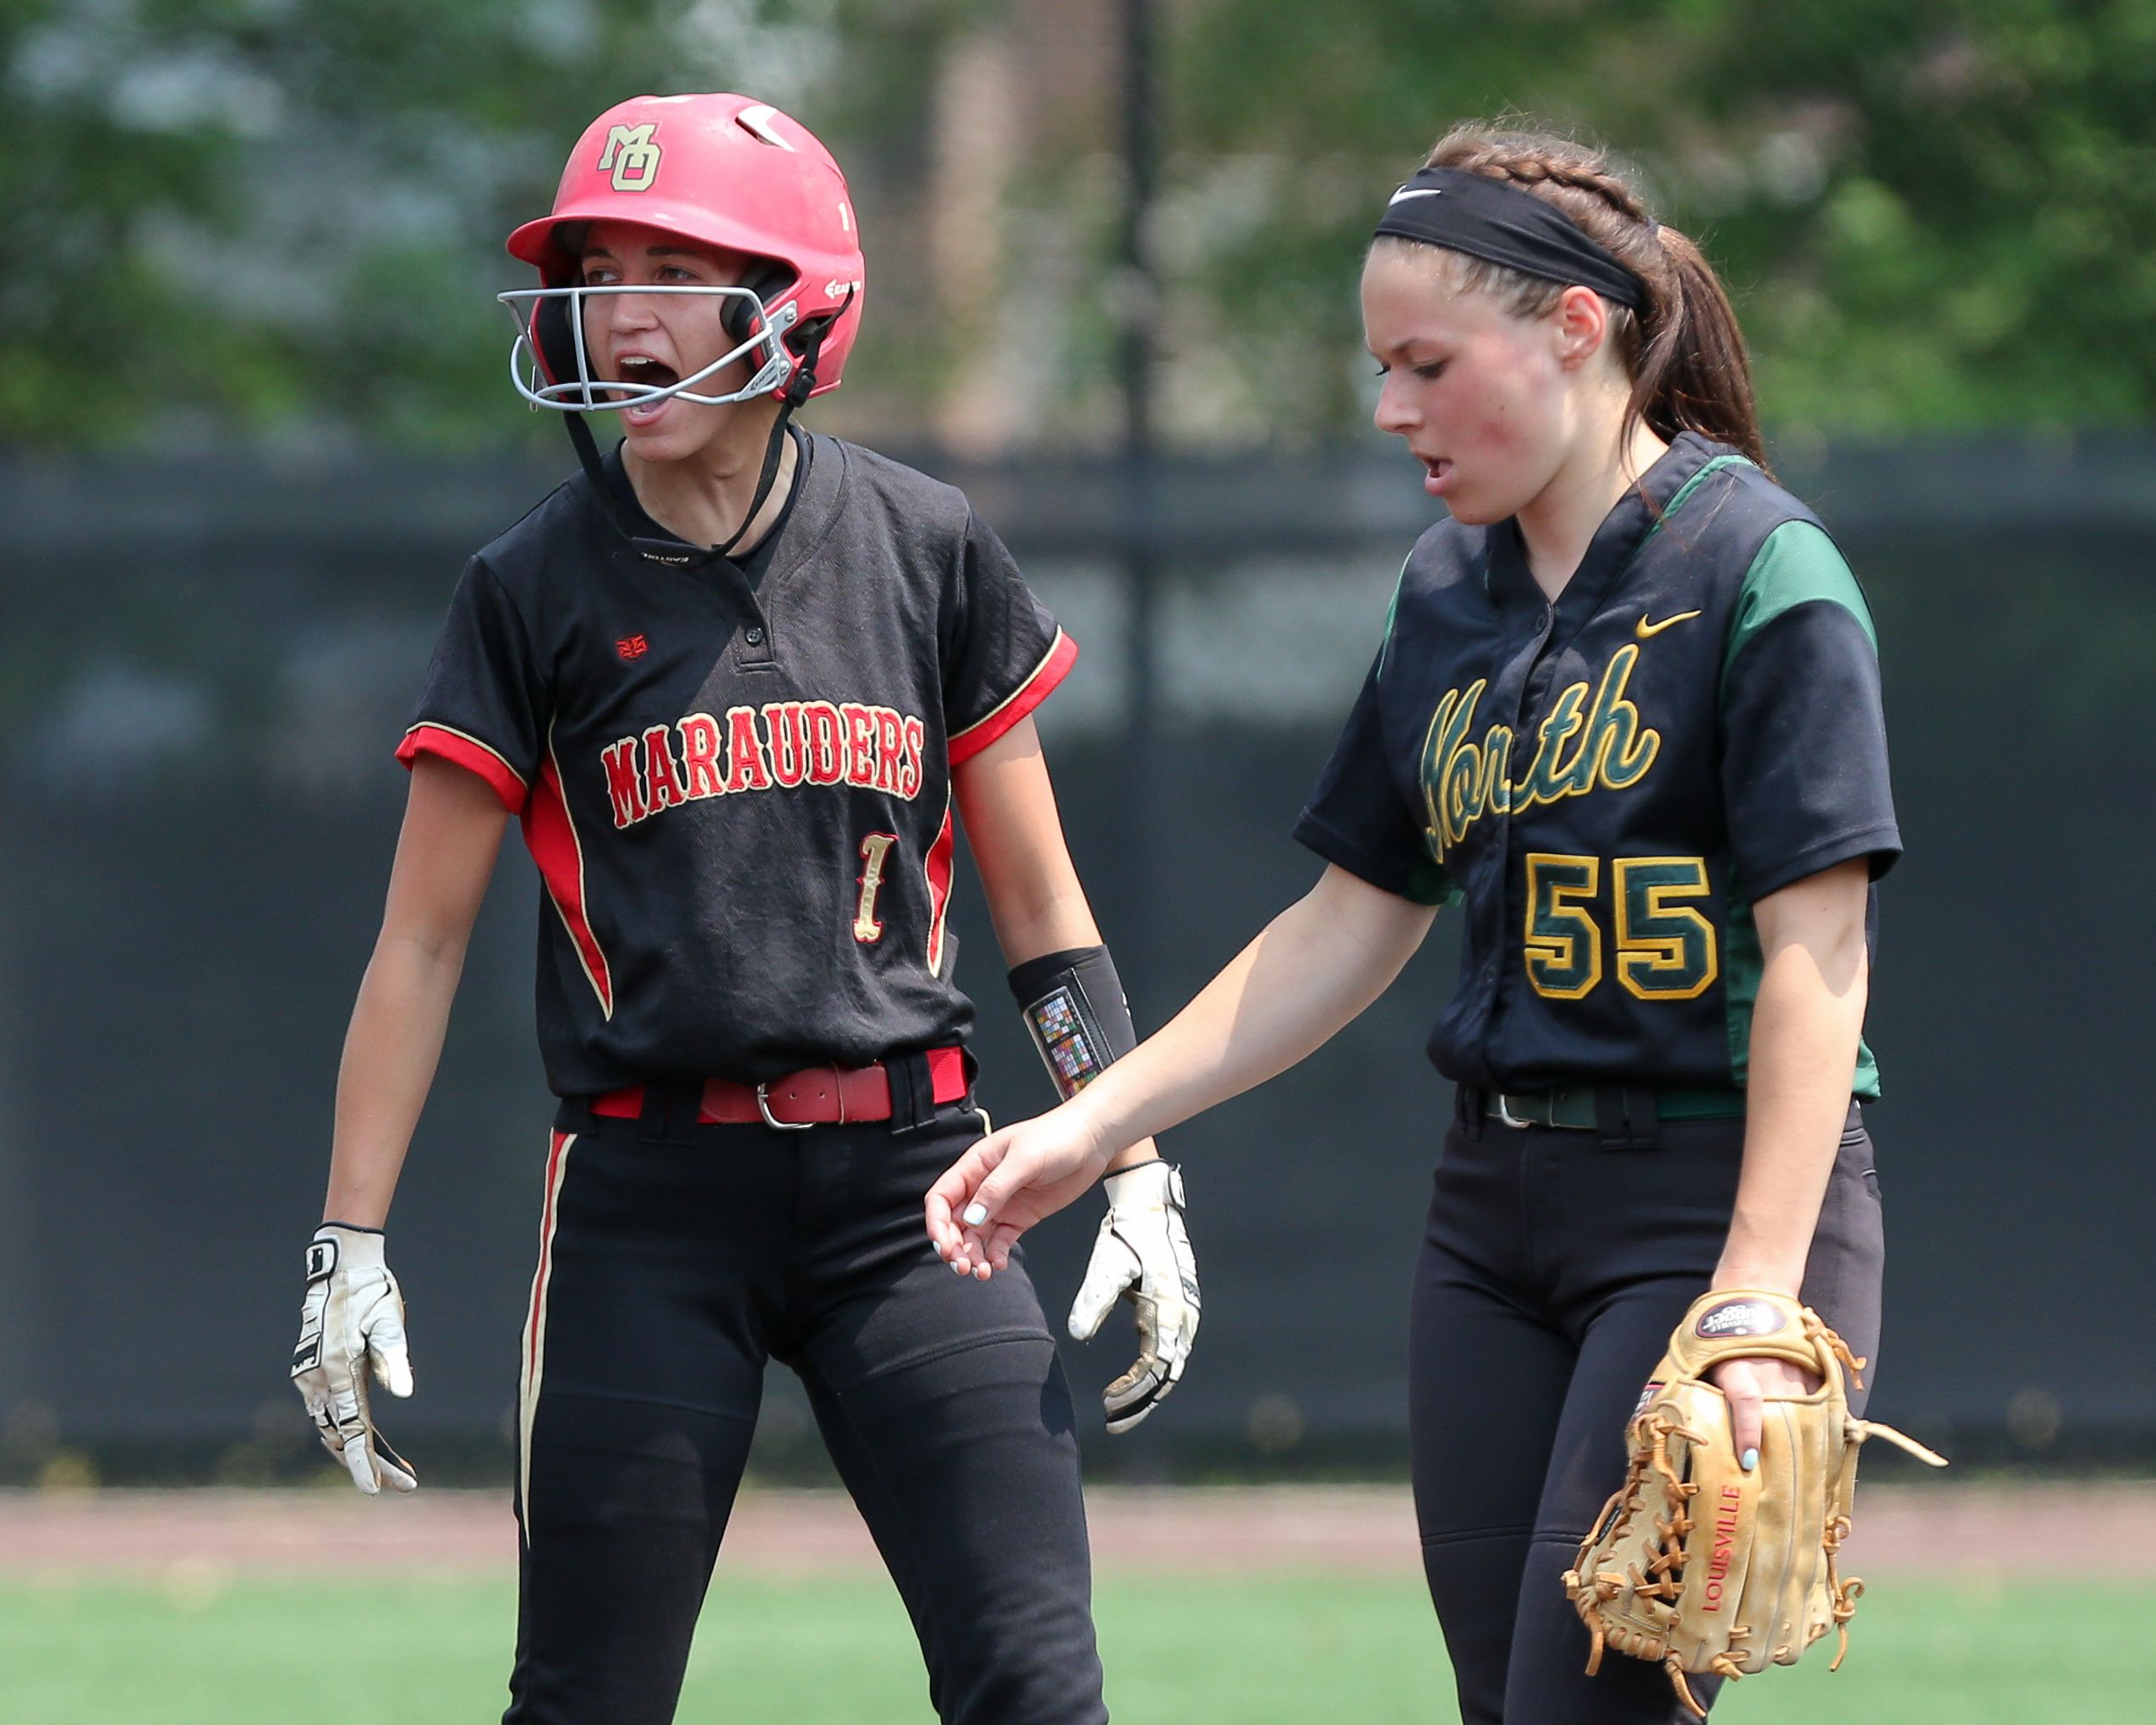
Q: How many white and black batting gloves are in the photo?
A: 2